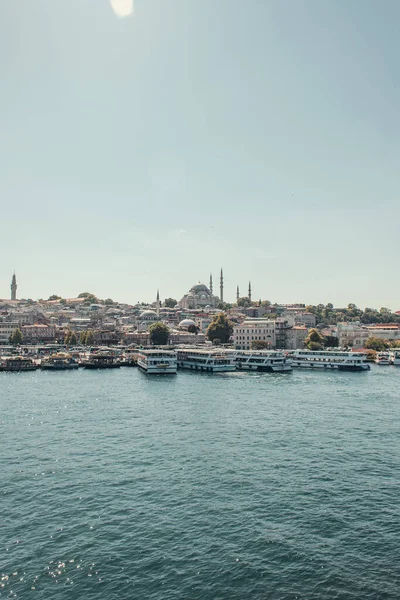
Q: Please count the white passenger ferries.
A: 4